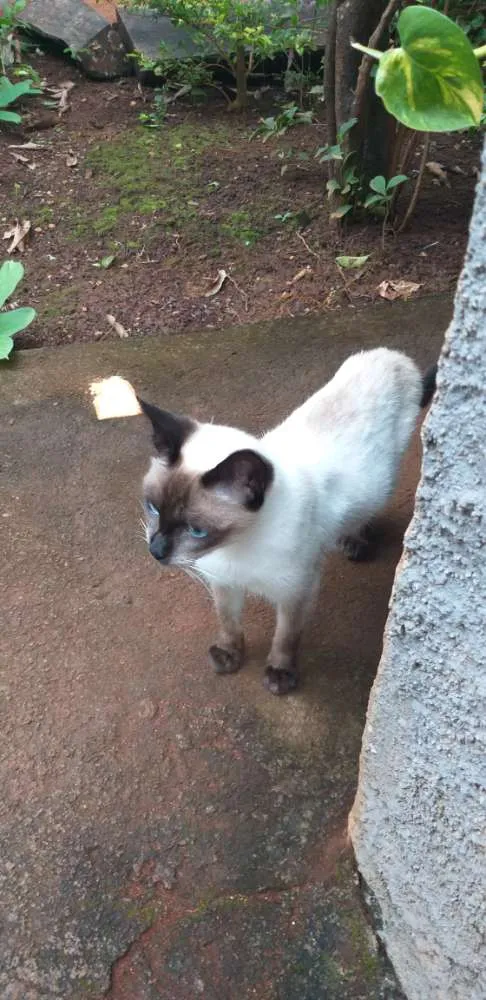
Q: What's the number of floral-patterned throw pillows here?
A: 0